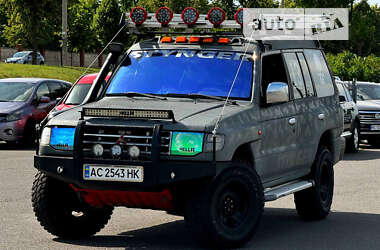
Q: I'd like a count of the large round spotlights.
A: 5